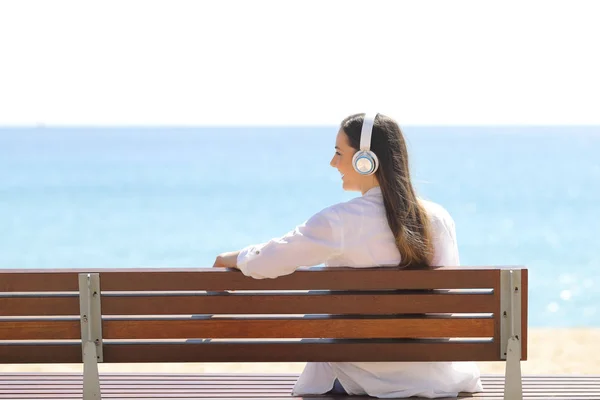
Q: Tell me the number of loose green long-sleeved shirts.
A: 0